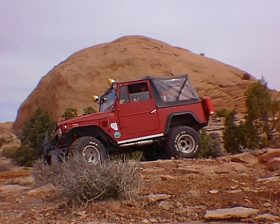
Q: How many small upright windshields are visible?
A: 1